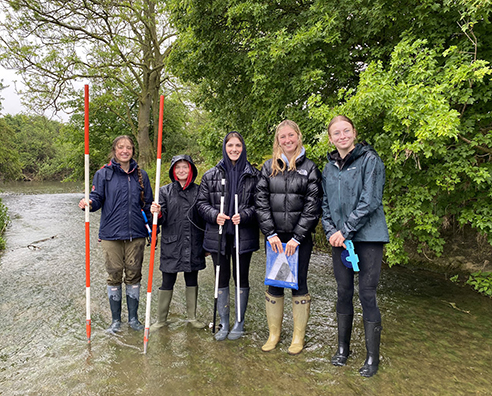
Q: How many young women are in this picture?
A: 5